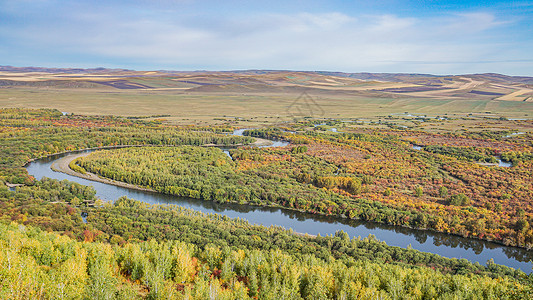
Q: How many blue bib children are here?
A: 0